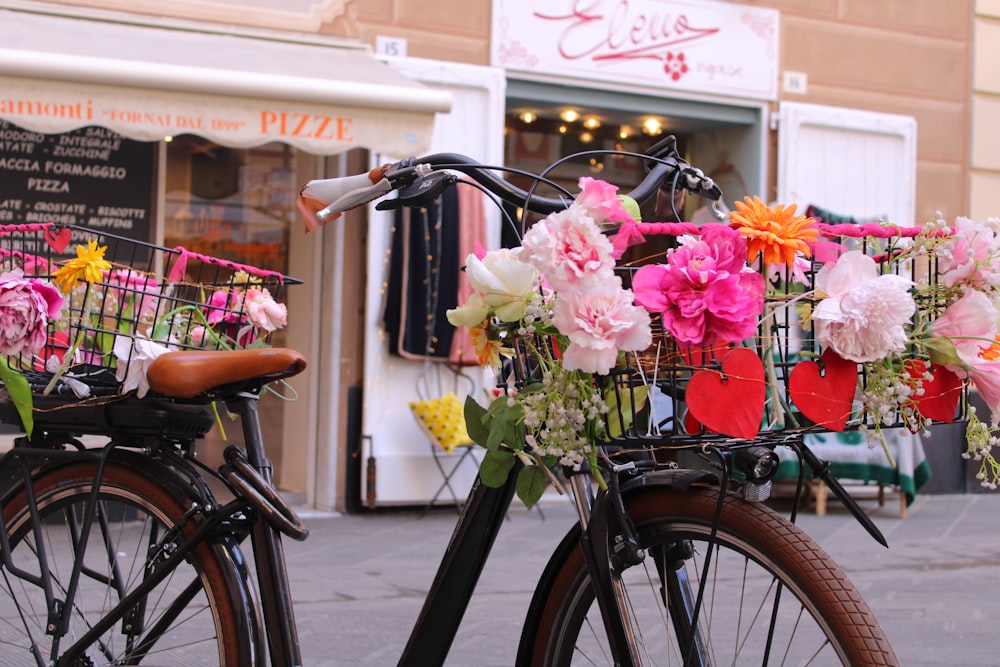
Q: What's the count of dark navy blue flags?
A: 0